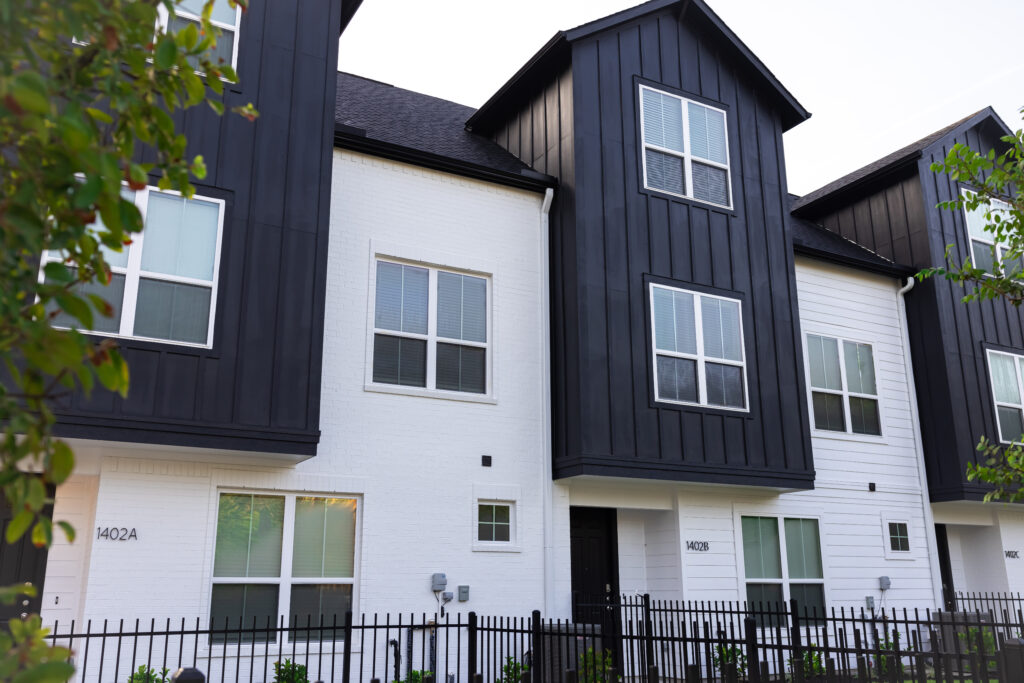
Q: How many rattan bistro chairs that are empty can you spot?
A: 0